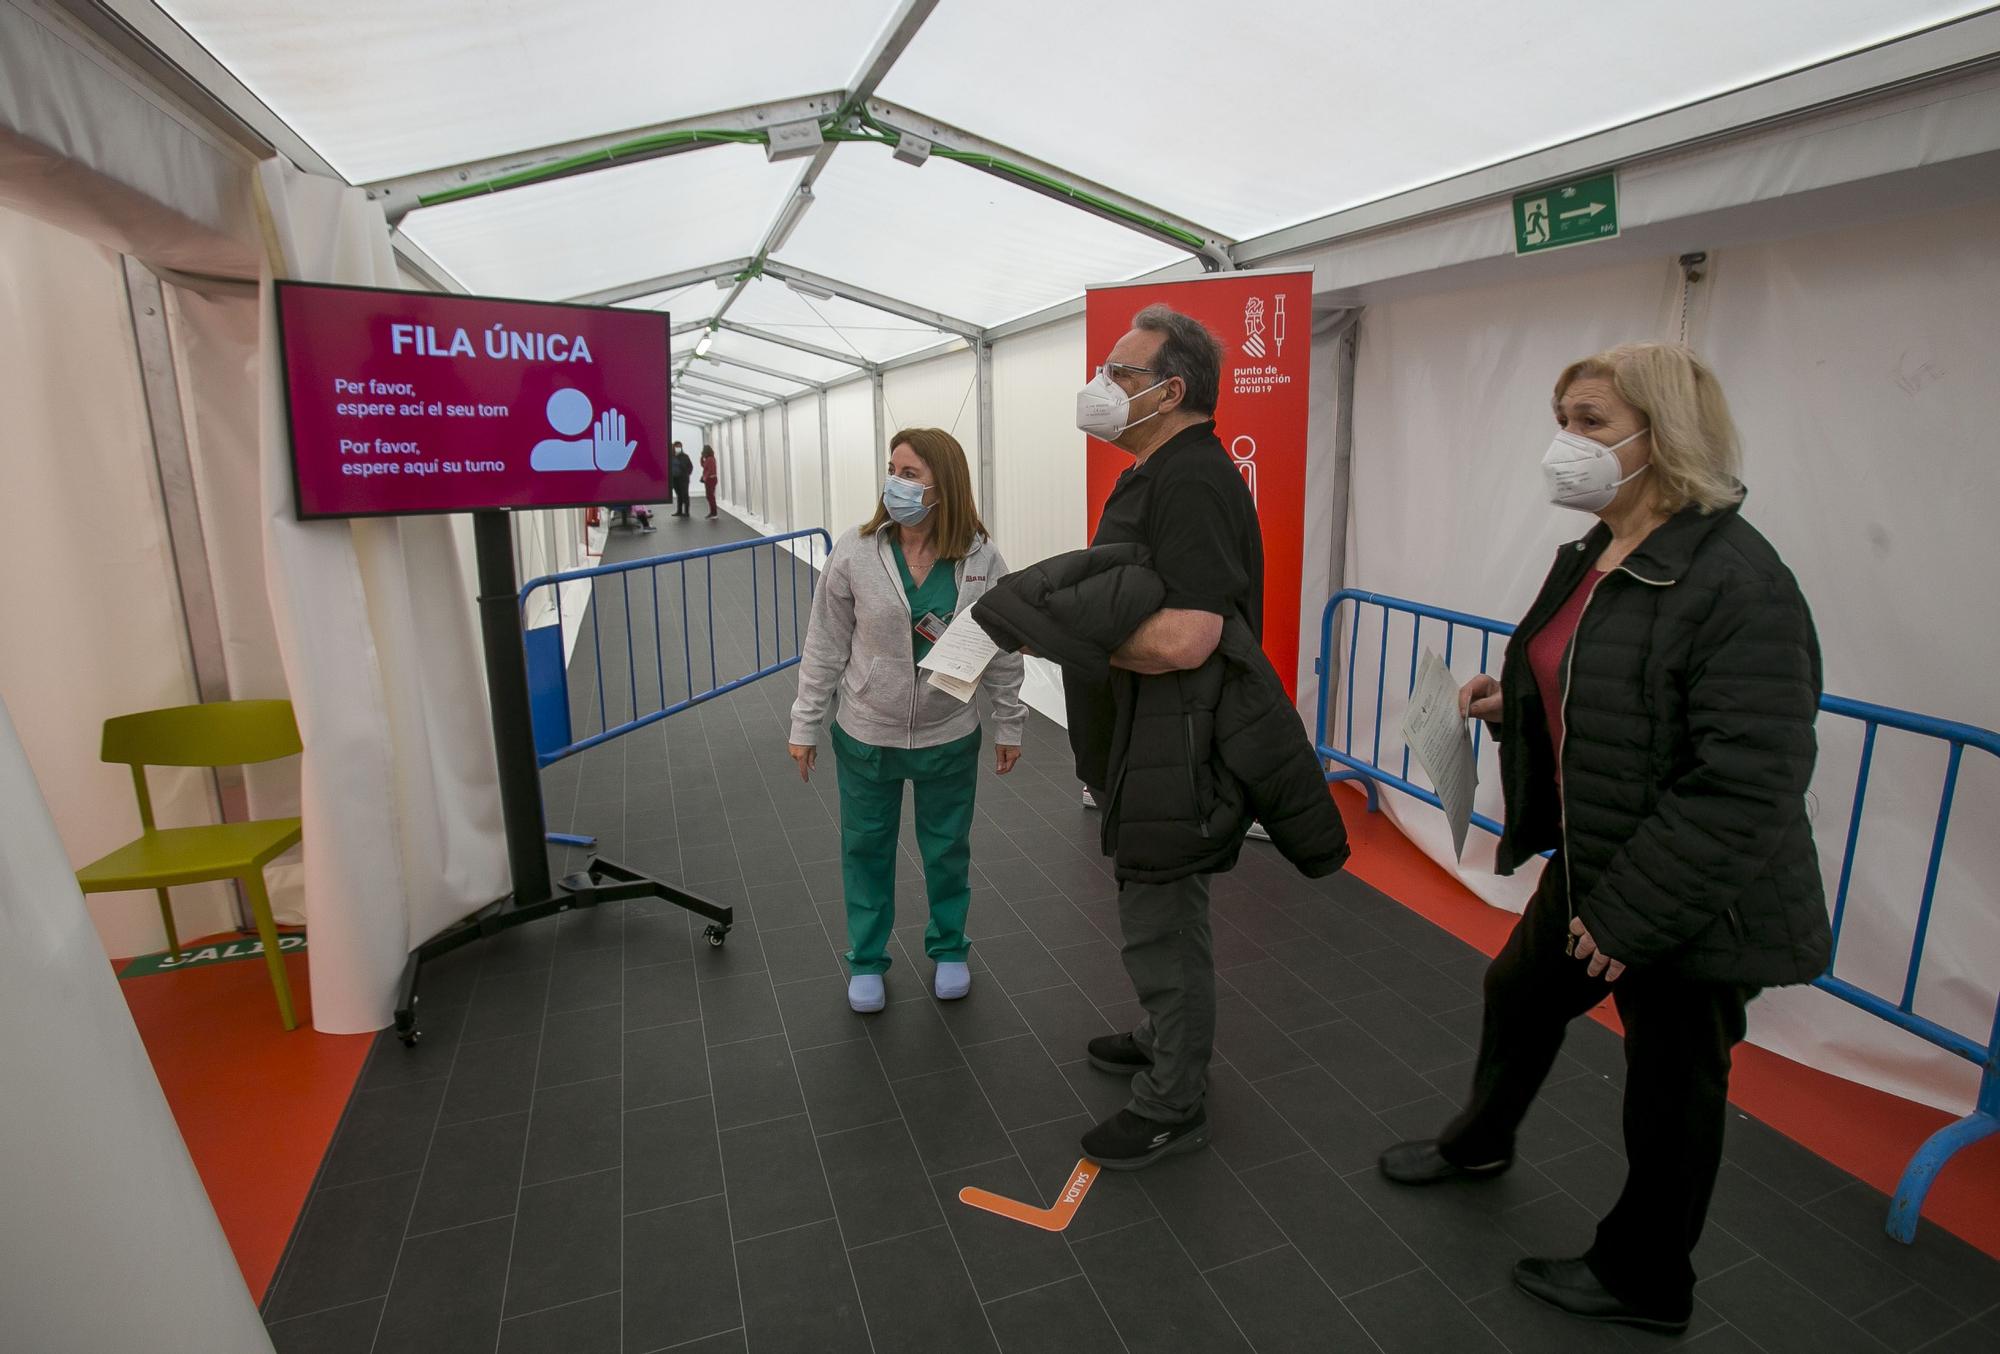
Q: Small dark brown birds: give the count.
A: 0